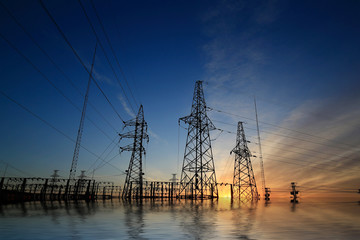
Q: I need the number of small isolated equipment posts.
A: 2